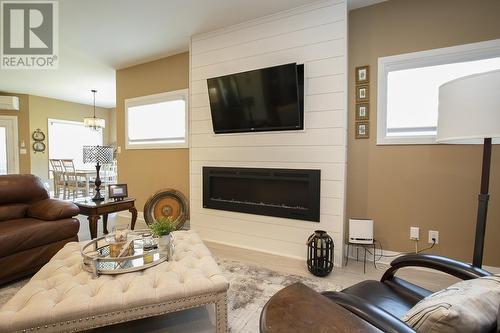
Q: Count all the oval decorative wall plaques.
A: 2